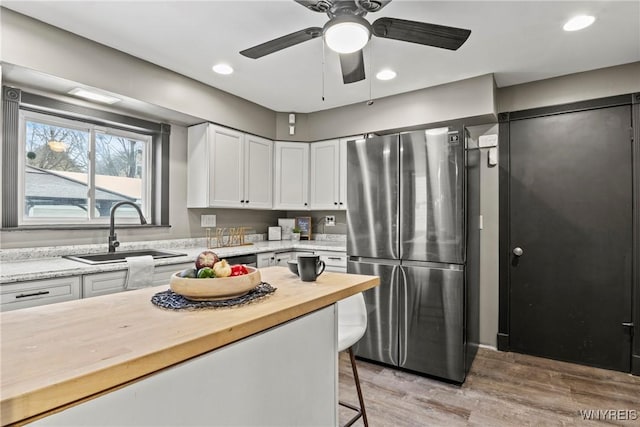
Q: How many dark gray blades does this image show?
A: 5